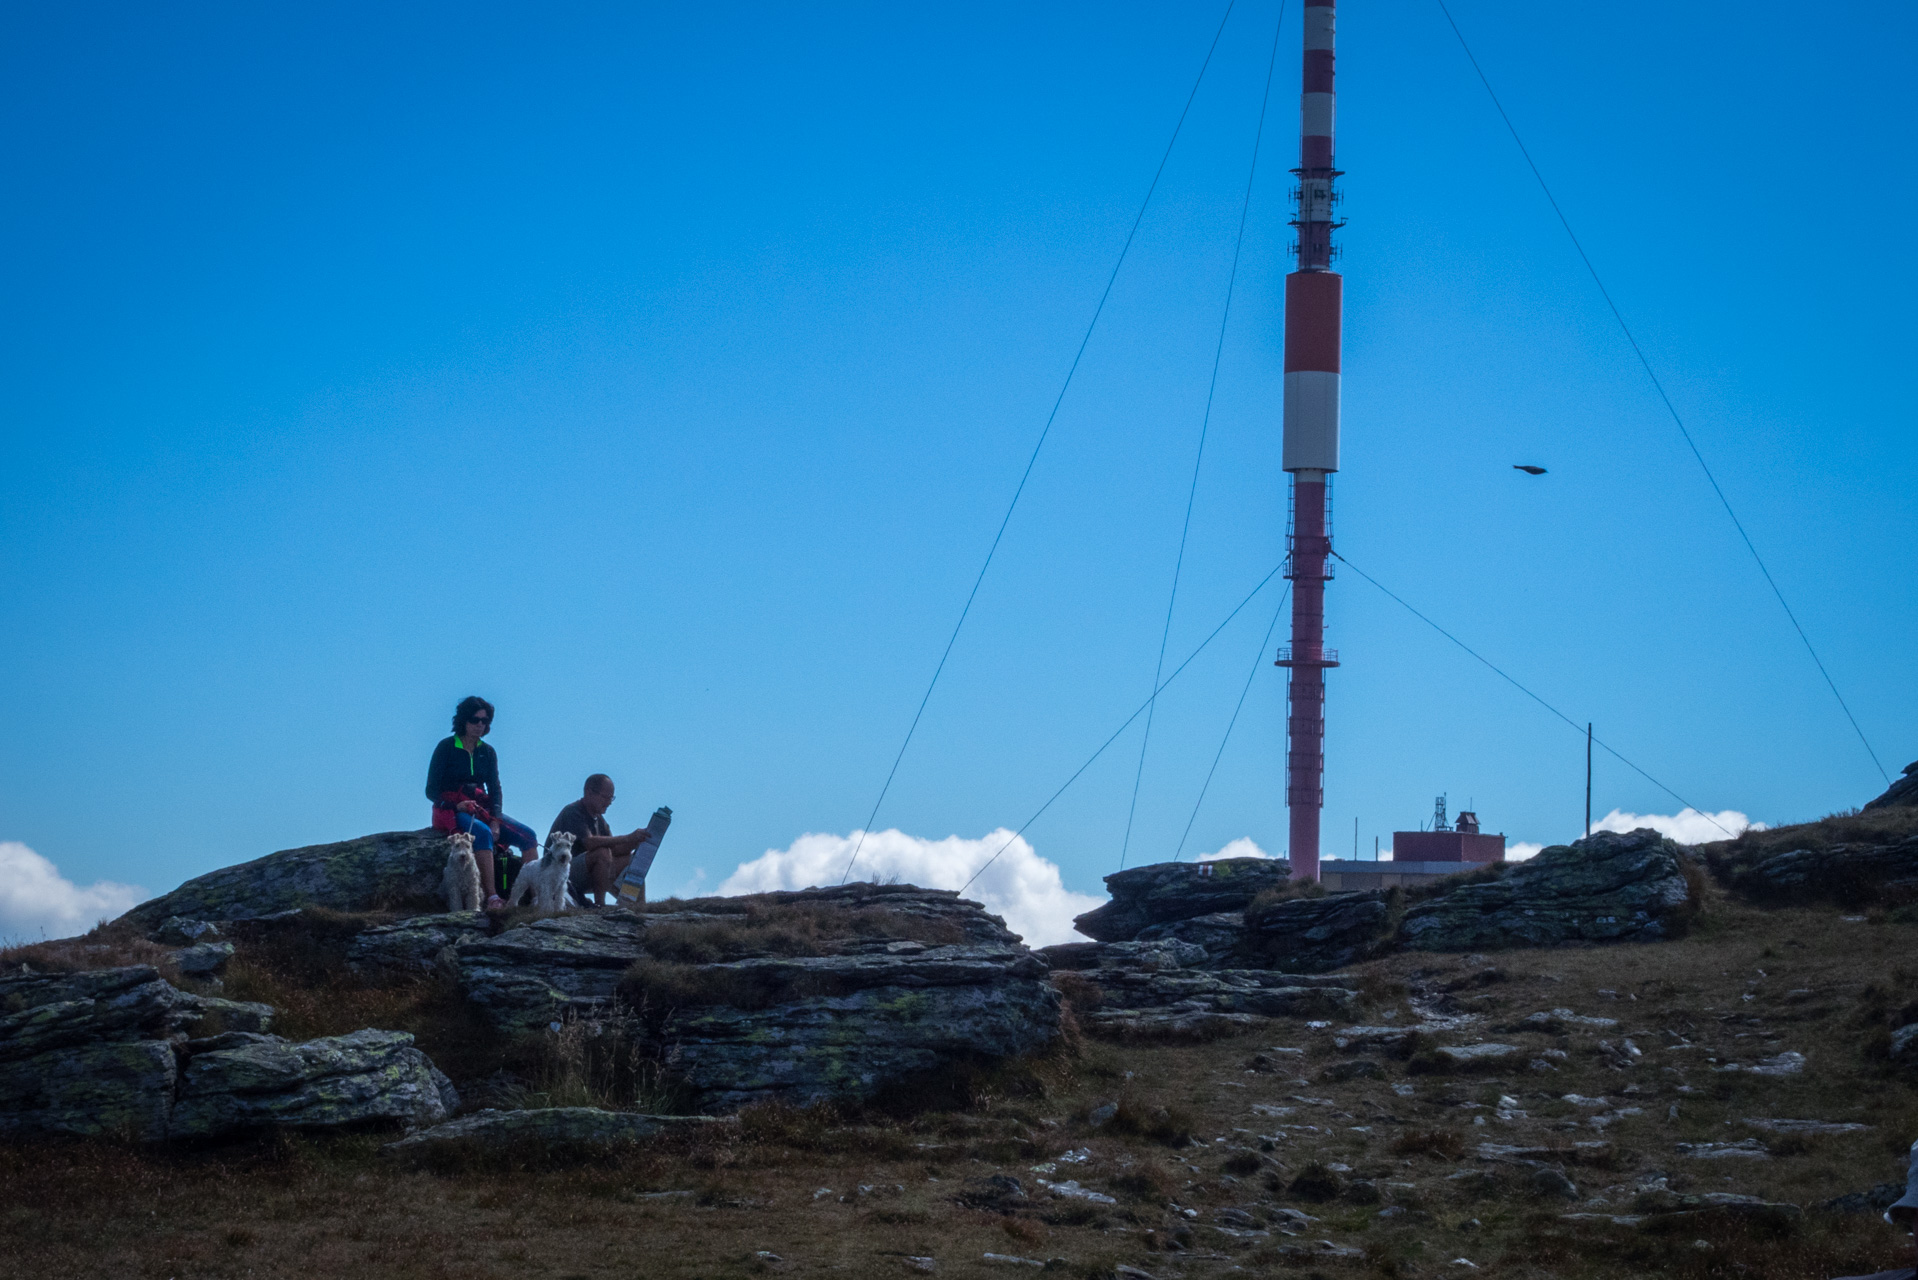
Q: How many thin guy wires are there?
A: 6